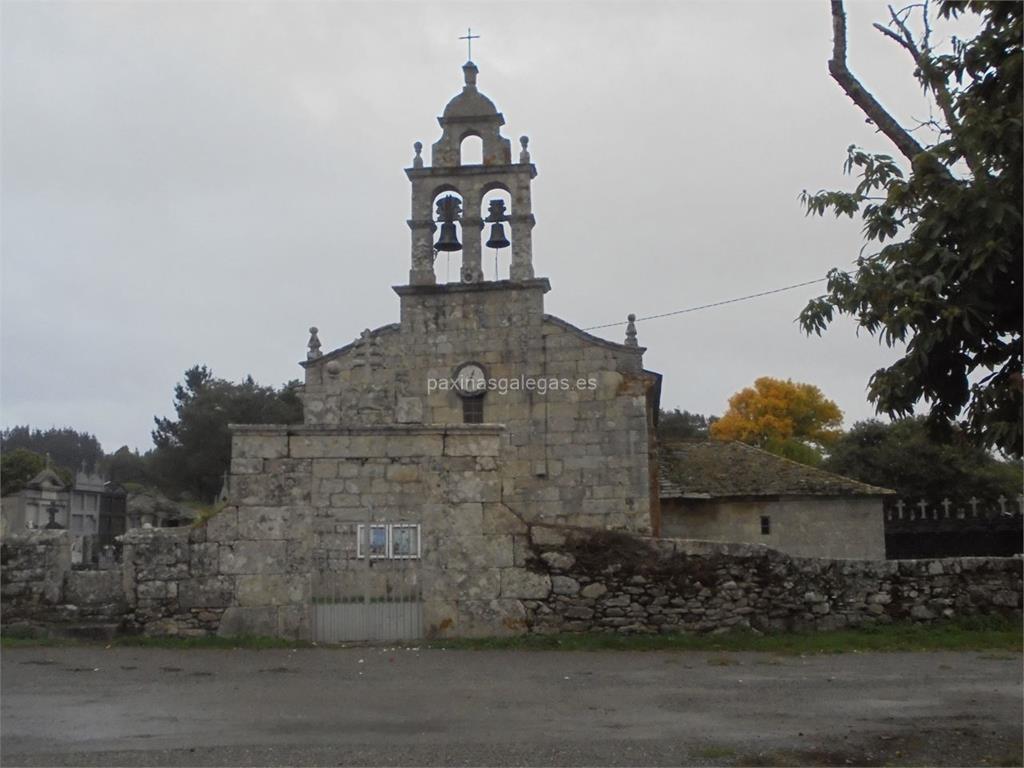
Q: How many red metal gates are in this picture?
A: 0